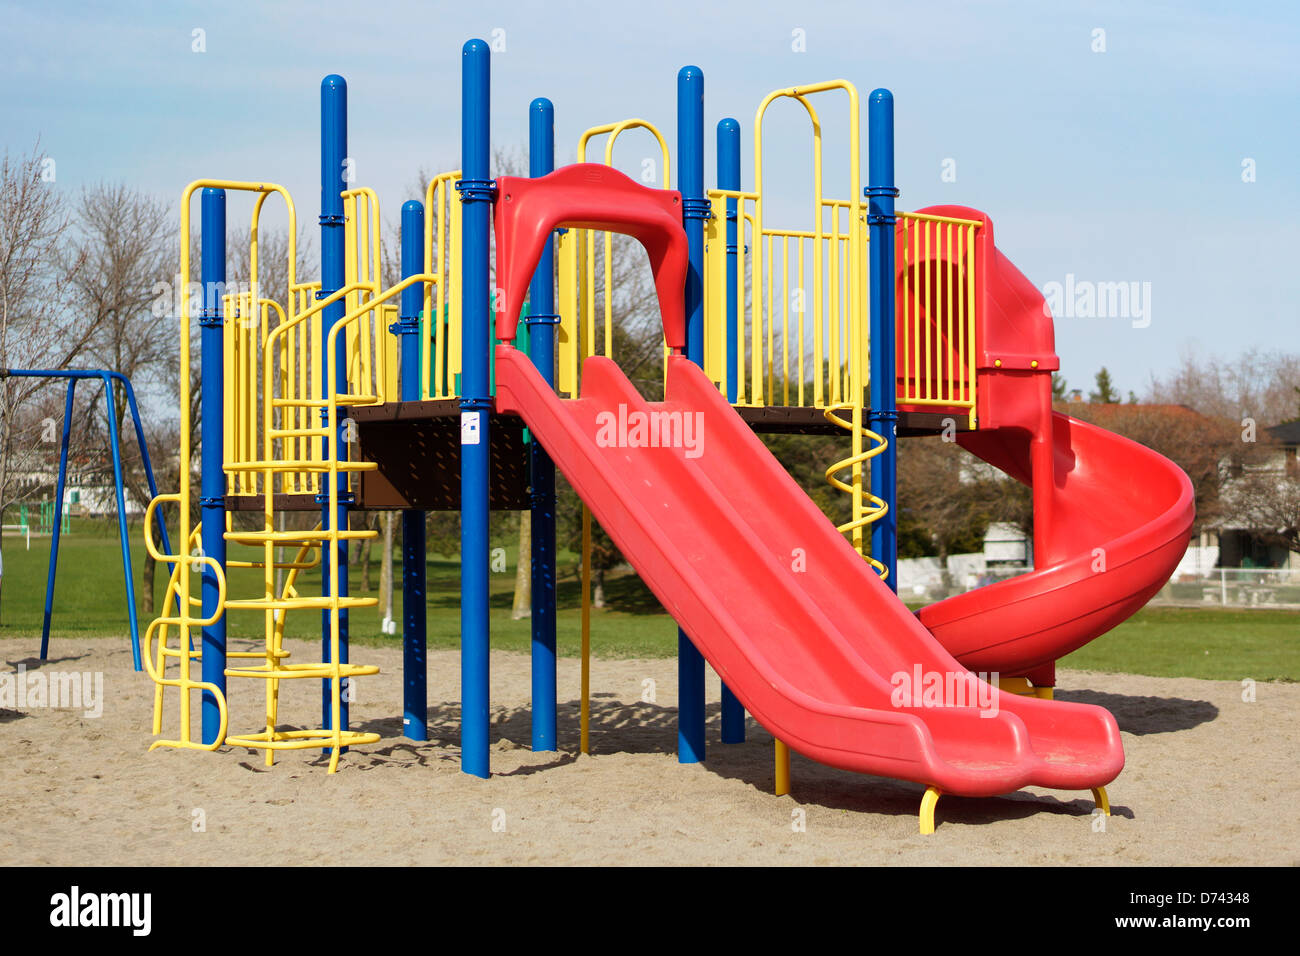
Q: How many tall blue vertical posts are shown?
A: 8